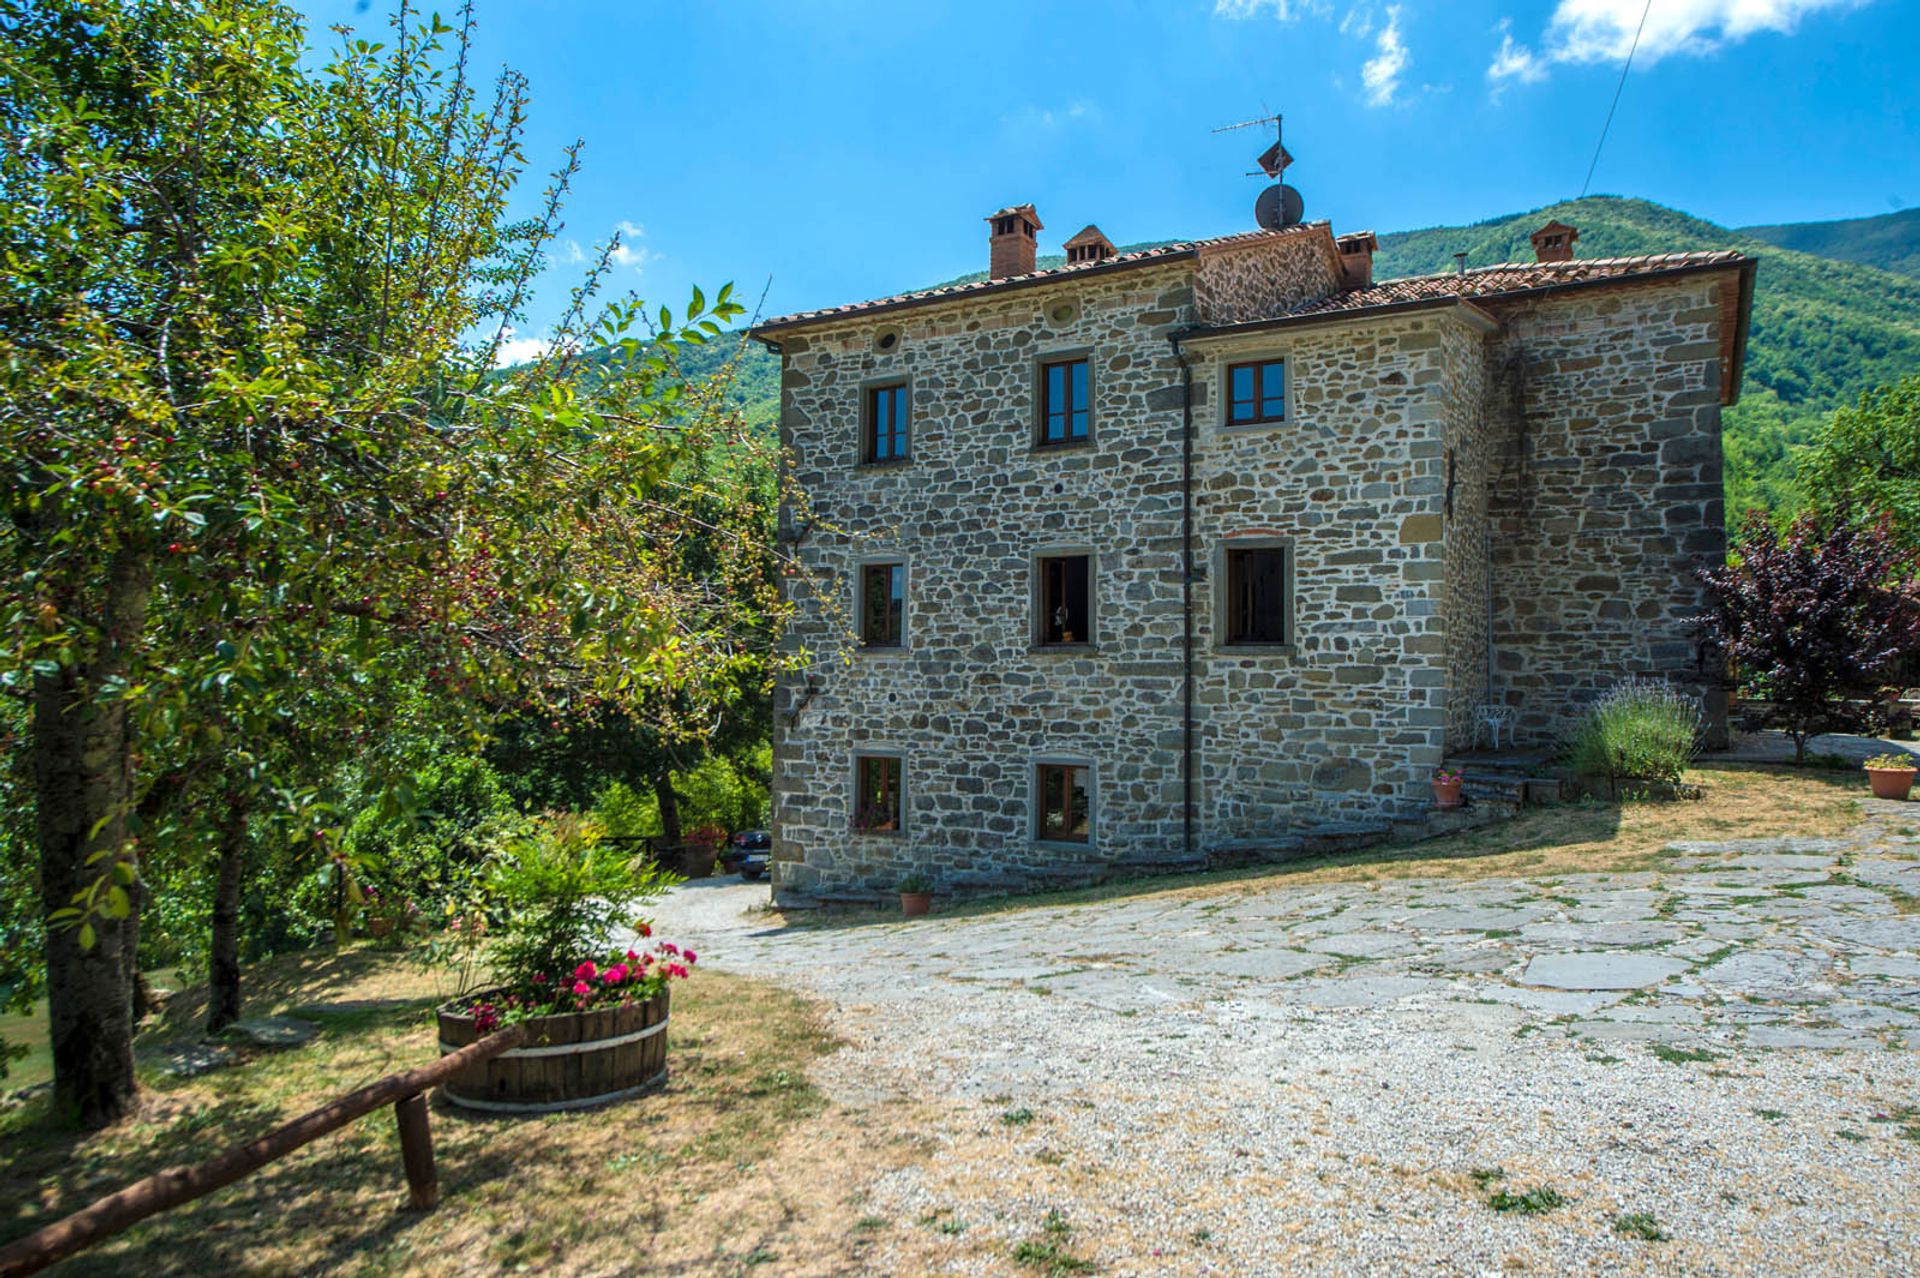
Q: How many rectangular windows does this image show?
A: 8